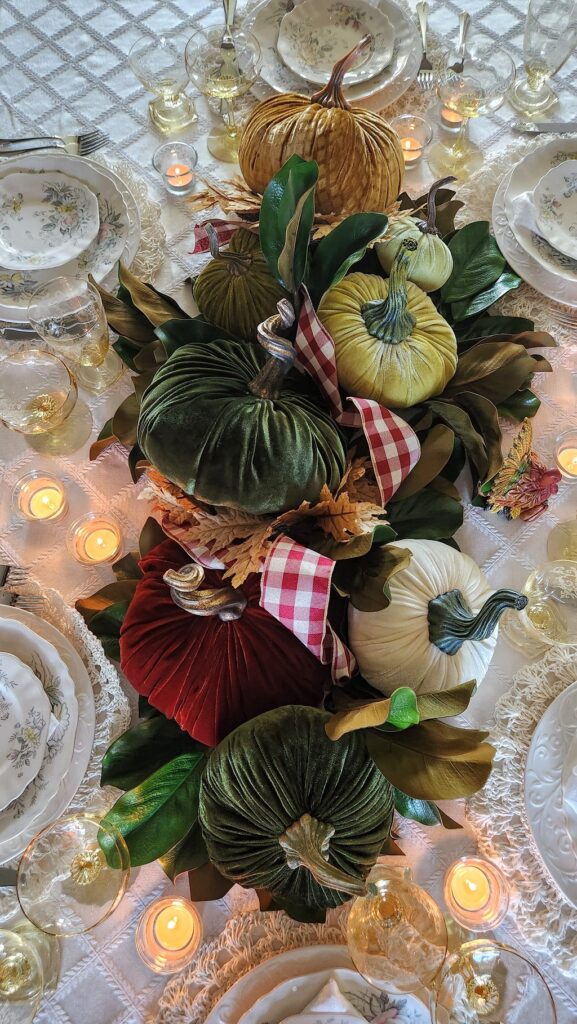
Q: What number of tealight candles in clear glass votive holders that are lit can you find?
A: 8